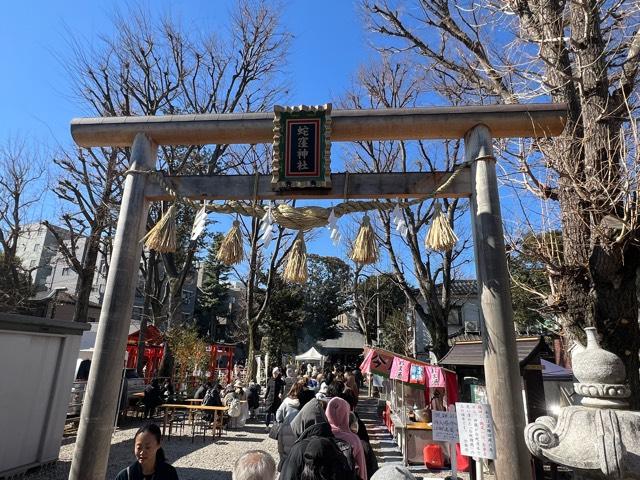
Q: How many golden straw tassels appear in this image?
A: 5